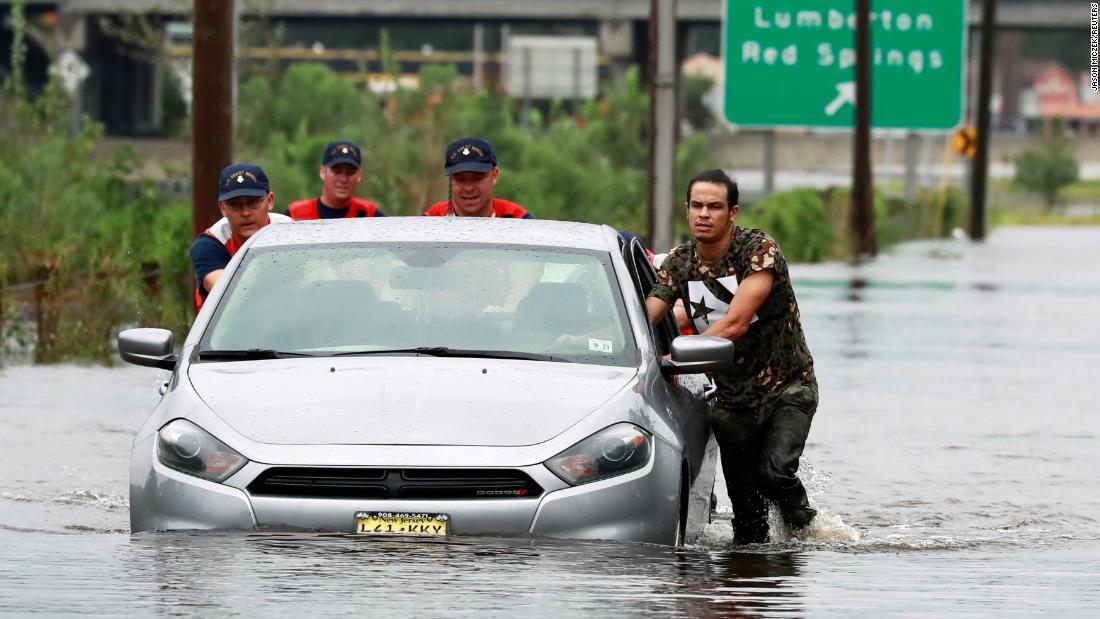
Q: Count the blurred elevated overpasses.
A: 1